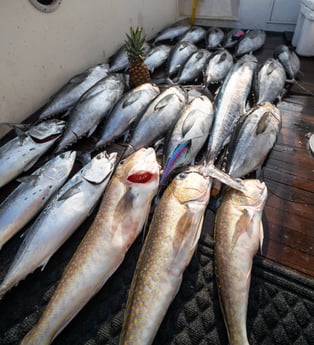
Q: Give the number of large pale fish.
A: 3